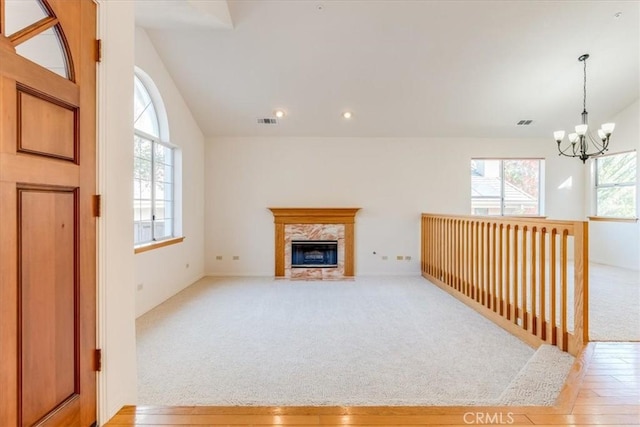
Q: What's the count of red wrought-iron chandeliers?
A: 0